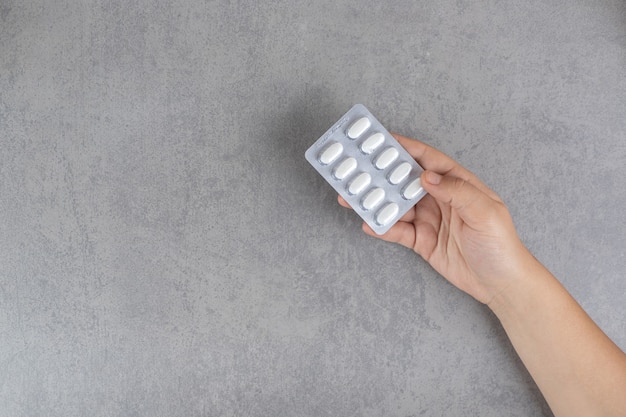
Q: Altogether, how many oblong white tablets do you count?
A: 10